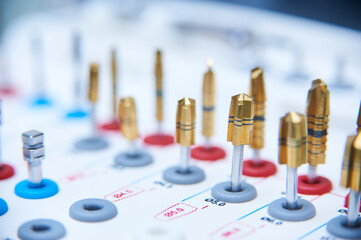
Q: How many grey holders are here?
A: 8